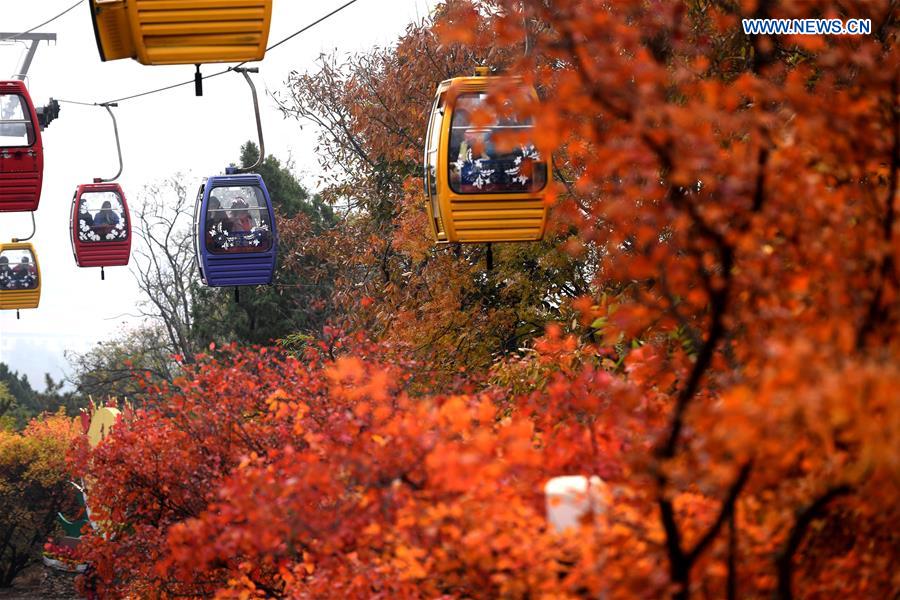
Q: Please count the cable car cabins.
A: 6